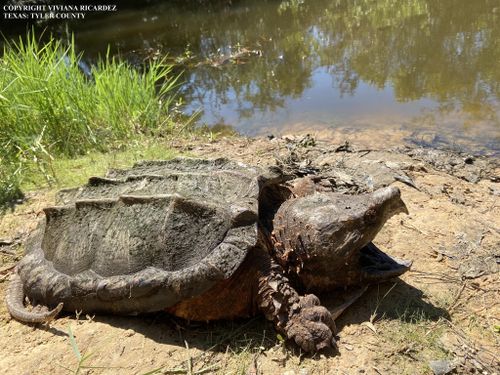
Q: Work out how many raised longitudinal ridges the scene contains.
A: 3